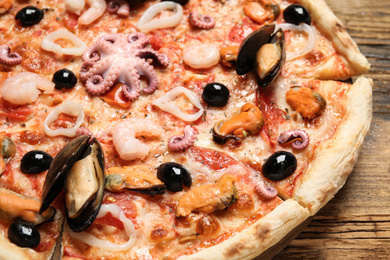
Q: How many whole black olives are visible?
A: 8